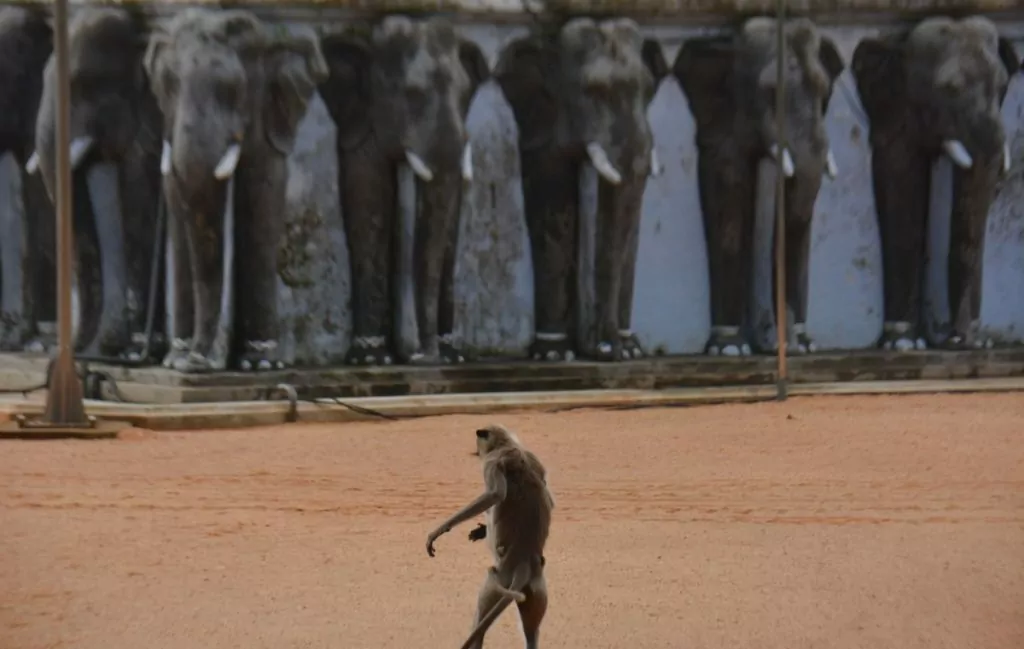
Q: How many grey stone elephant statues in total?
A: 7